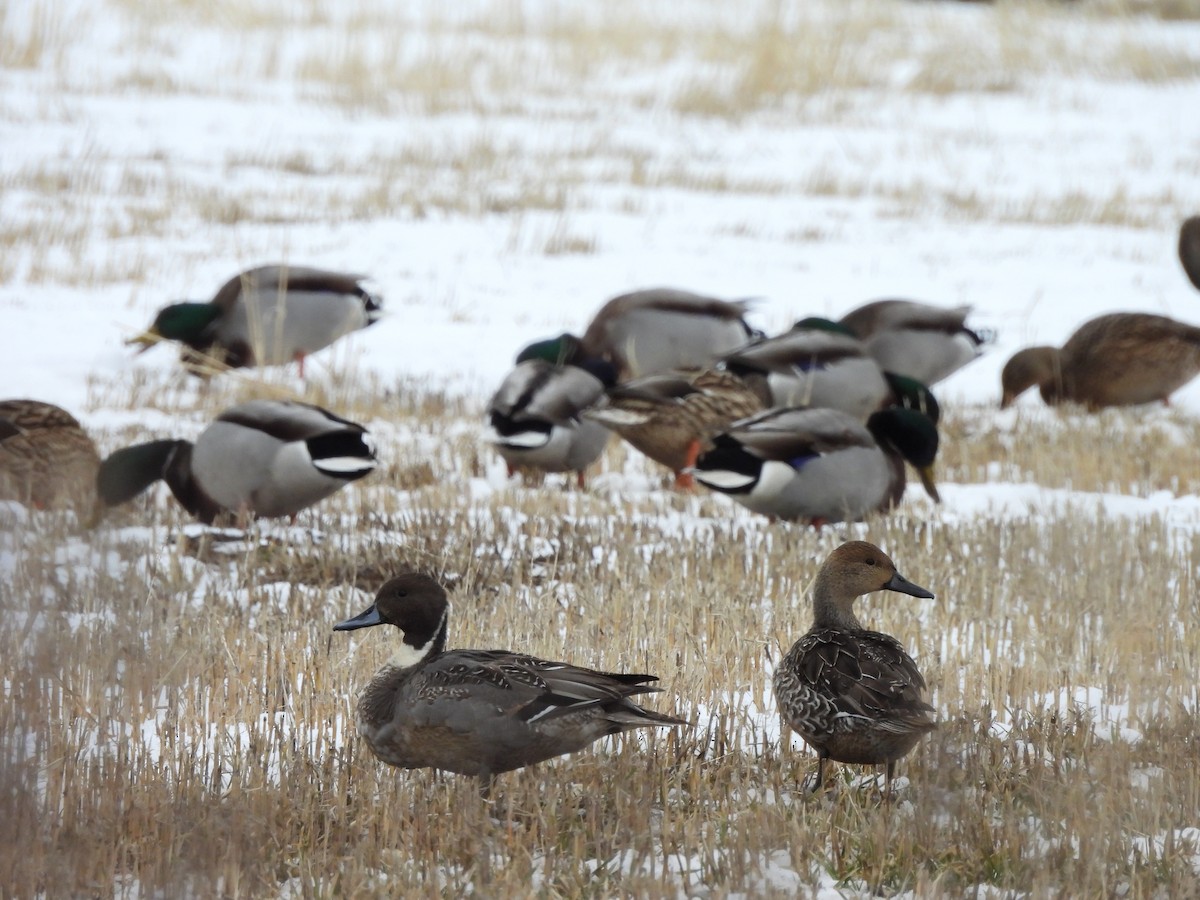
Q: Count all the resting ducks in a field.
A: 13